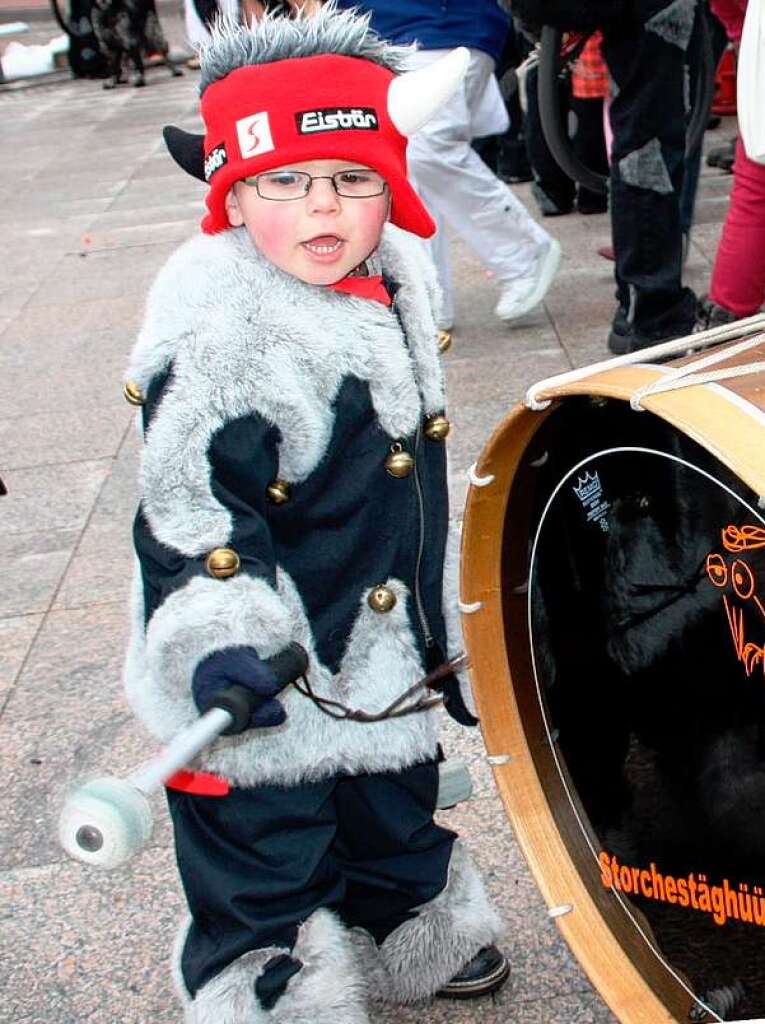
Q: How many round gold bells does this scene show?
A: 7